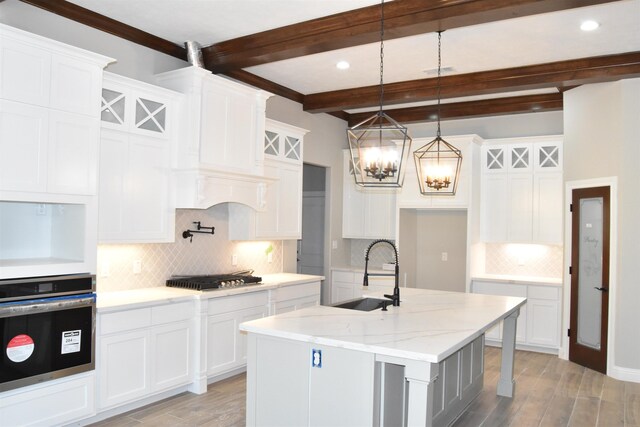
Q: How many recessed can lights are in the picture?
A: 2